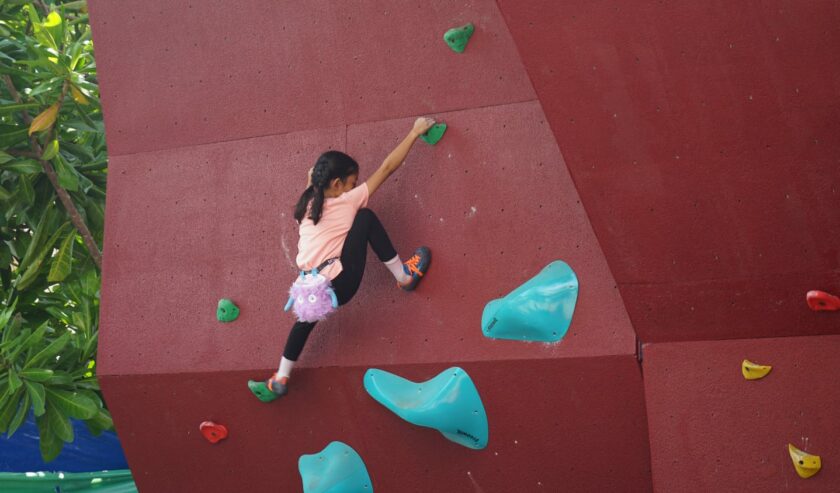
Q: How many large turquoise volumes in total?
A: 3